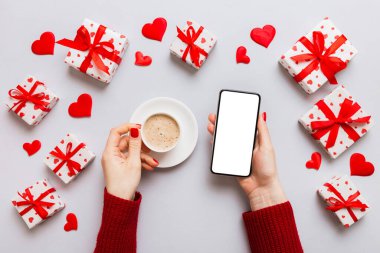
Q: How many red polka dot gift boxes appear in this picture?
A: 8